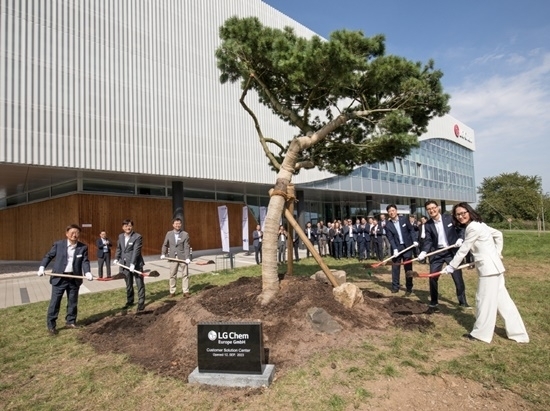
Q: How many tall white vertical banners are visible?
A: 3